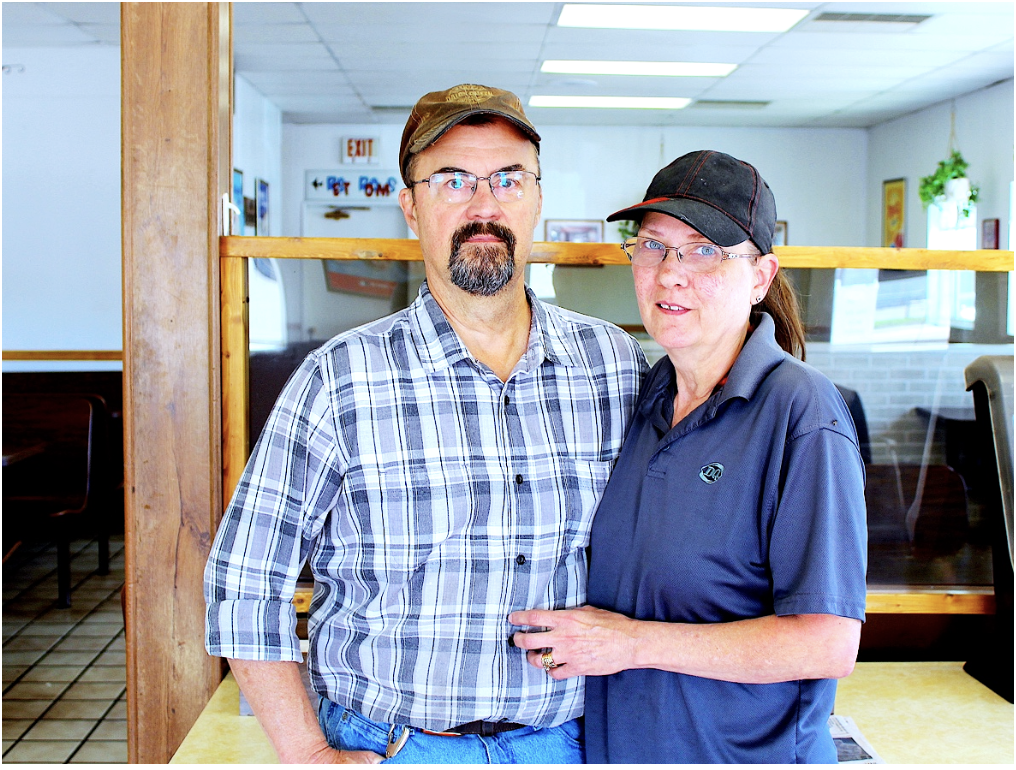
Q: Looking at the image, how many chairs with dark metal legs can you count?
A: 1